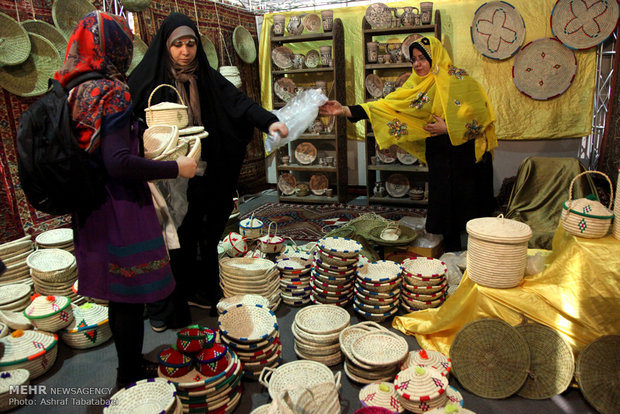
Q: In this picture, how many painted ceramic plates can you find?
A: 14